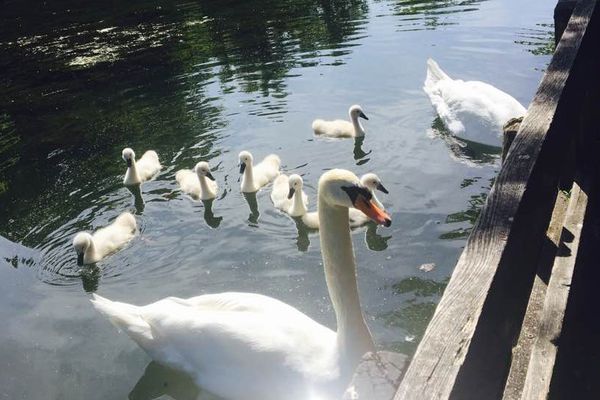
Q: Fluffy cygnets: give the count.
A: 7